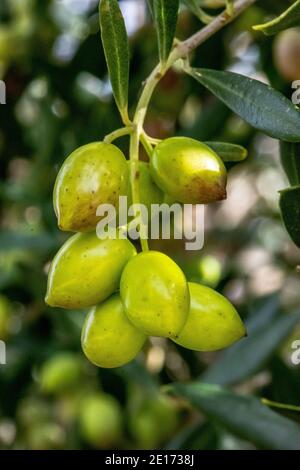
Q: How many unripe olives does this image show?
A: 7